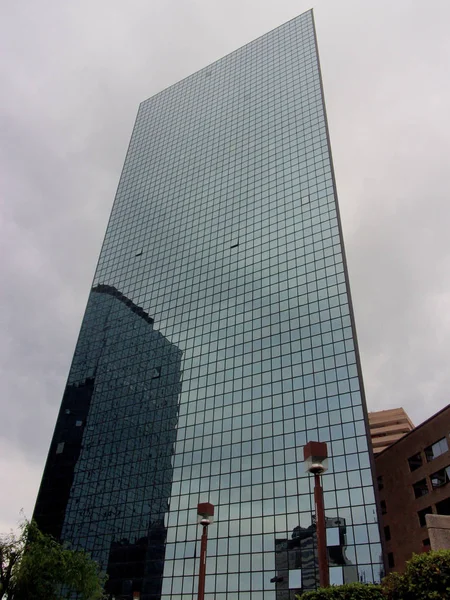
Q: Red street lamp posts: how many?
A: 2